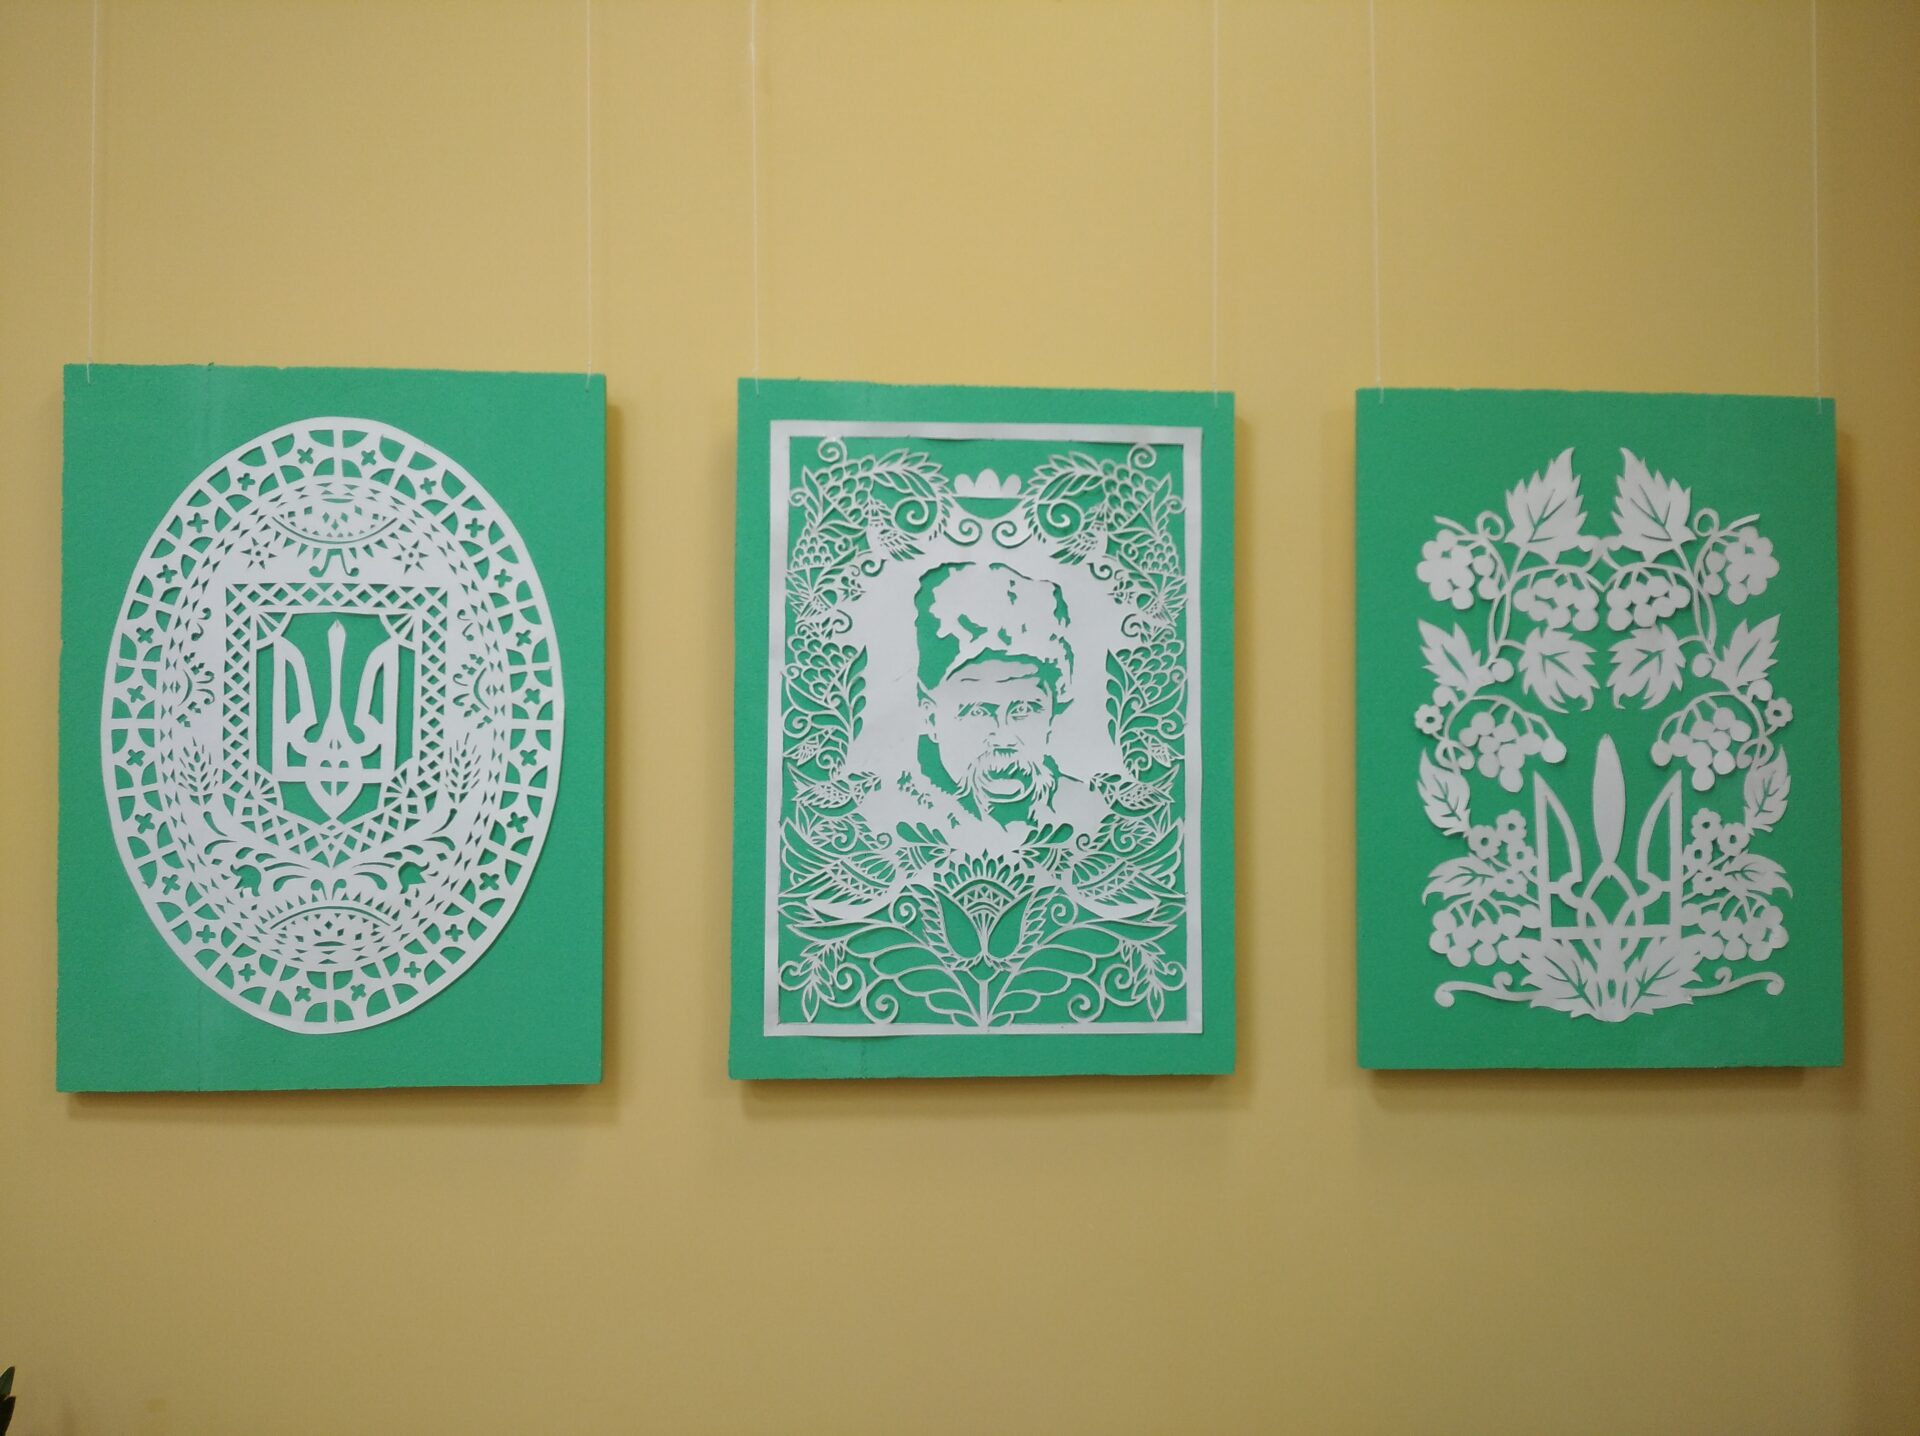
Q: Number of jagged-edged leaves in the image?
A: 12